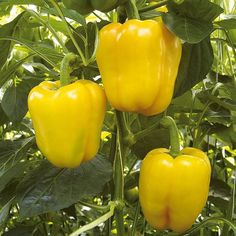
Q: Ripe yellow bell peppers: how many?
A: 3